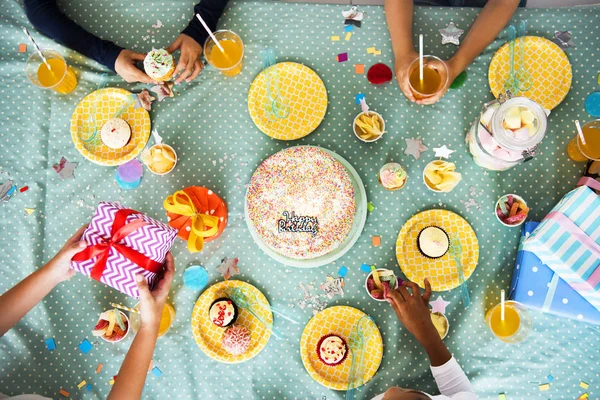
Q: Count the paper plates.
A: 6